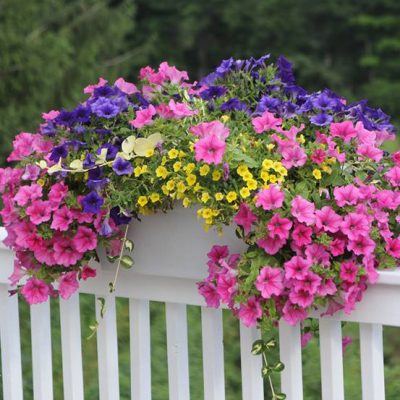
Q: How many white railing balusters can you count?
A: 11